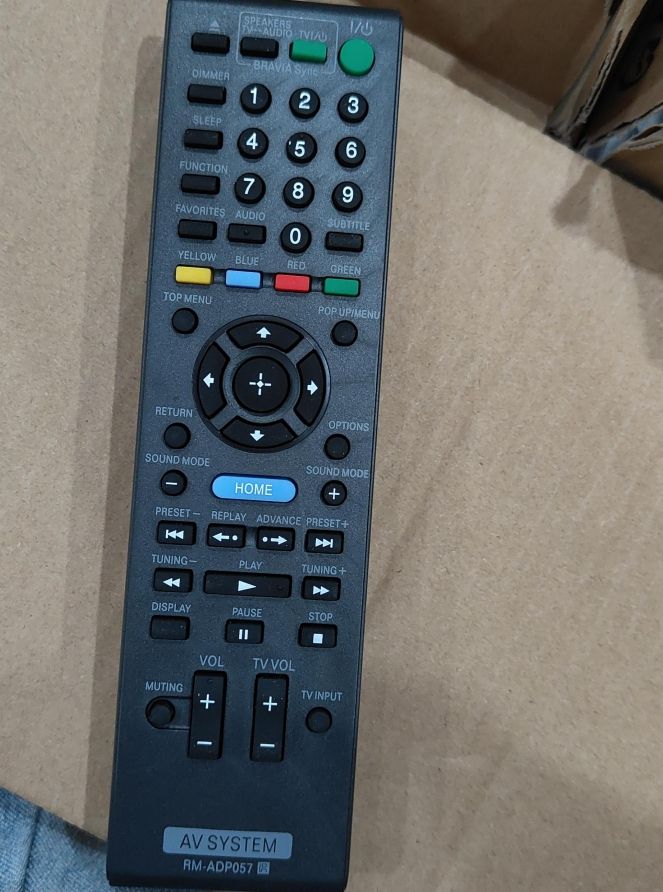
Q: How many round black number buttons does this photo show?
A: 10